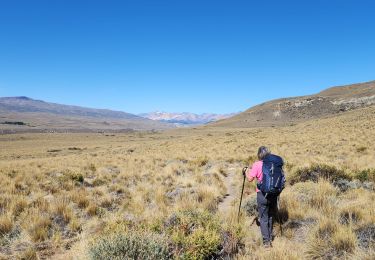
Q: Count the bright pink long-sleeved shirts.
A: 1